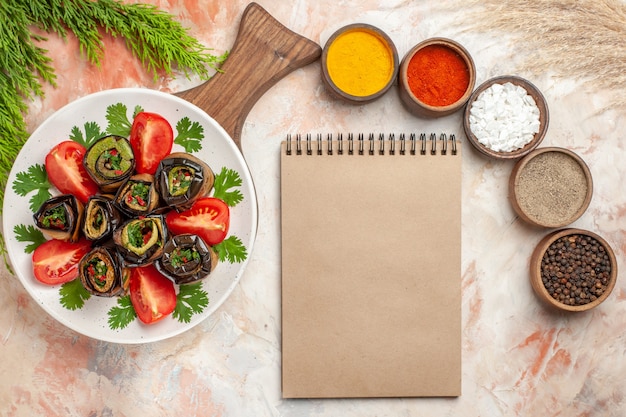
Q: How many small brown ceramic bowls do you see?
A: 5